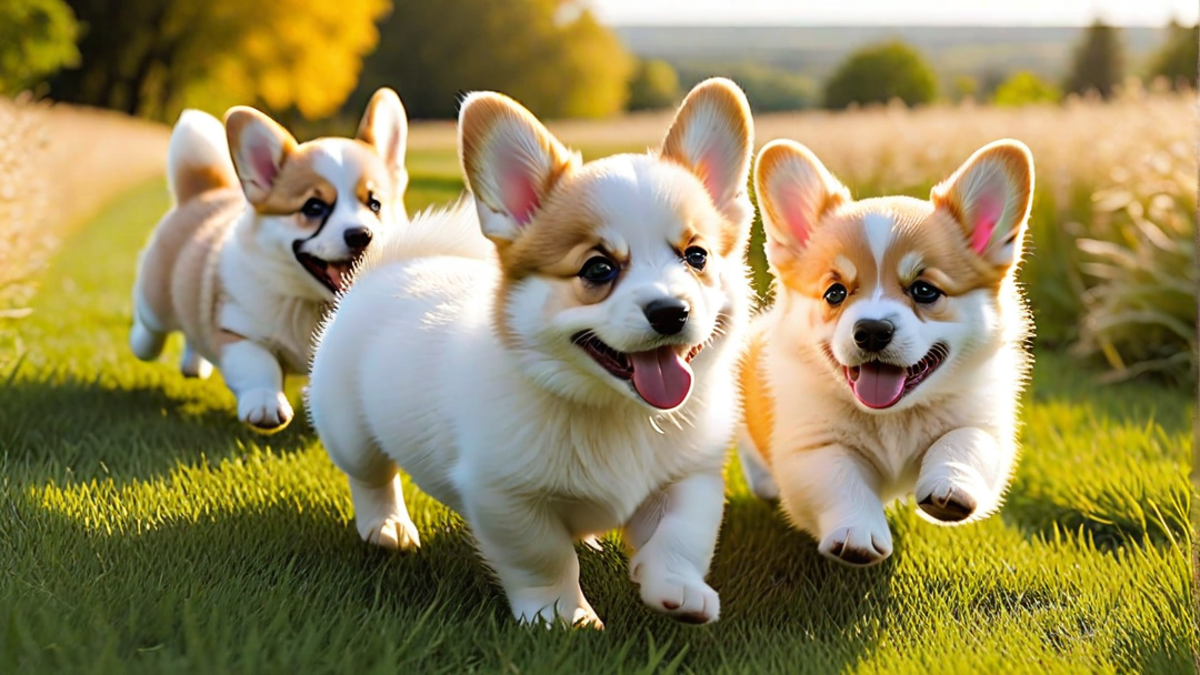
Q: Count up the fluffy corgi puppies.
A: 3